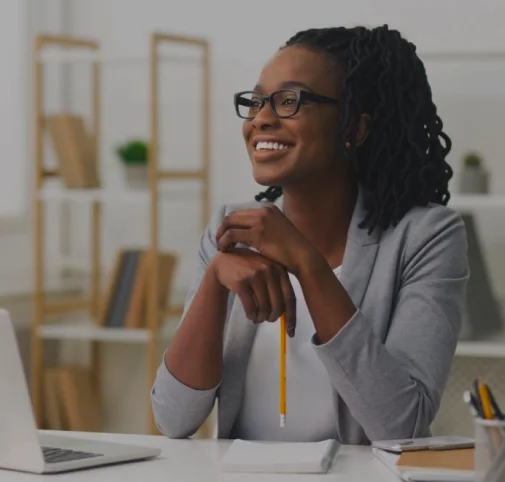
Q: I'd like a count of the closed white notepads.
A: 1